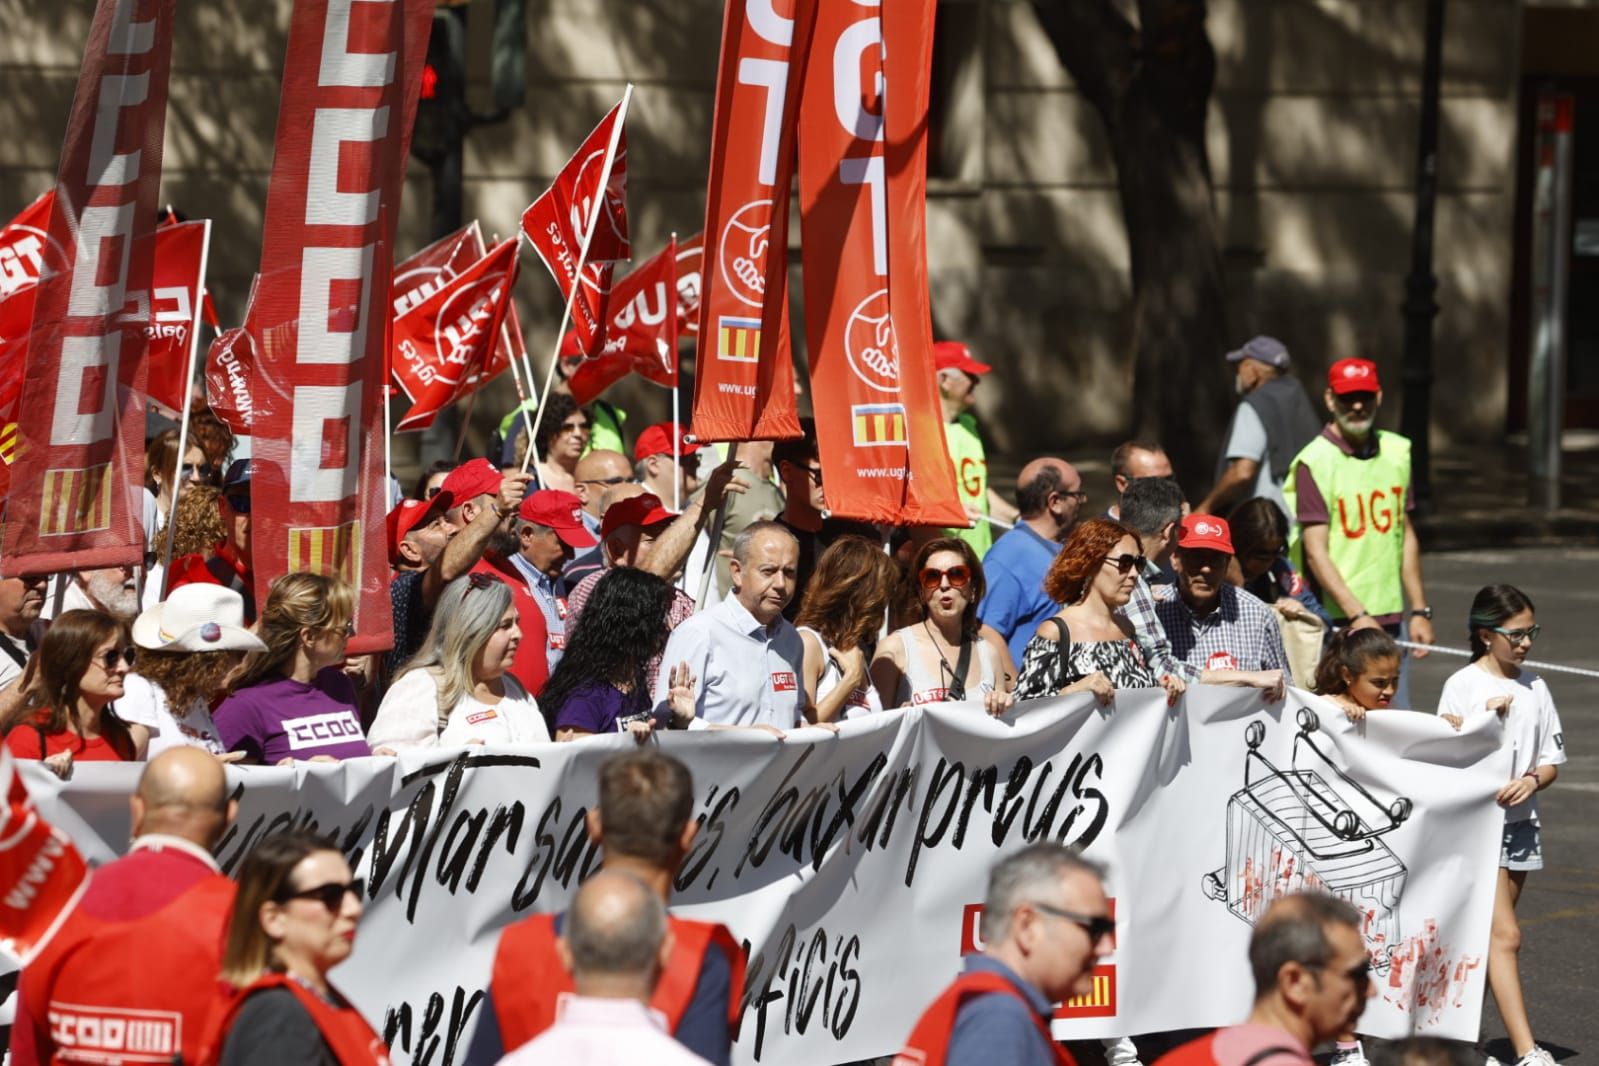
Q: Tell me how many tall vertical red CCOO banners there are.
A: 2